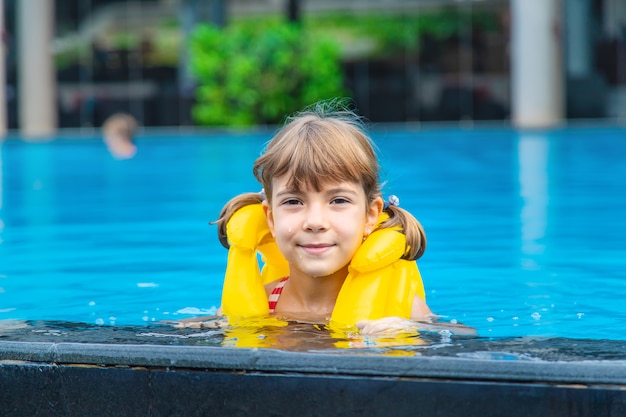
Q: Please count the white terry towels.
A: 0